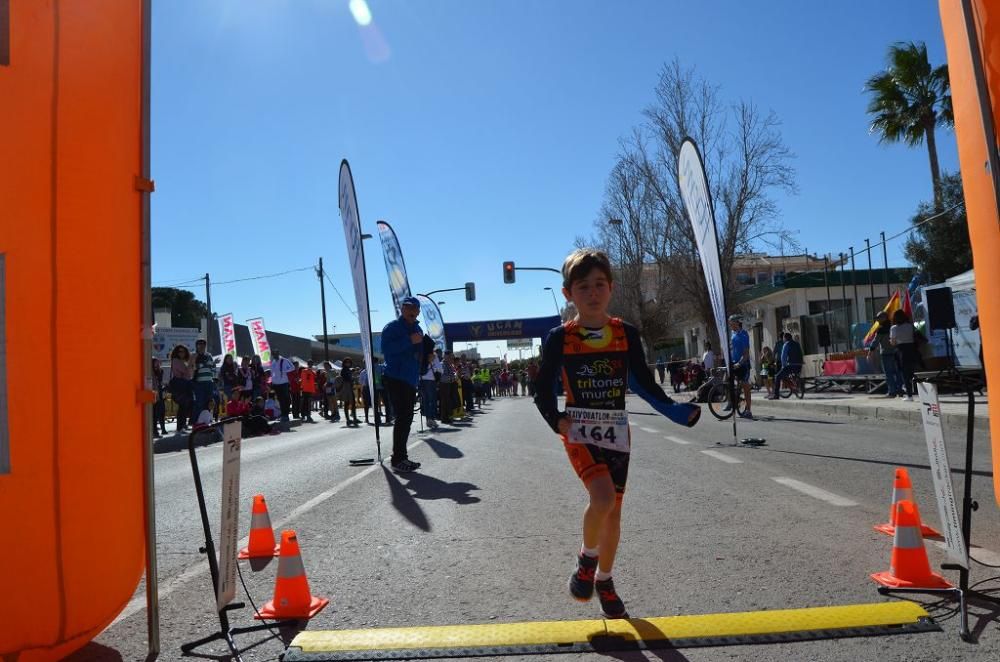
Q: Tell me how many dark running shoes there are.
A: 2